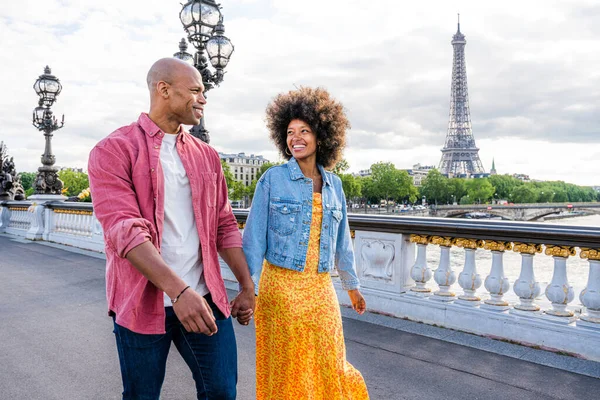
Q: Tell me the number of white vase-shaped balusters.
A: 7